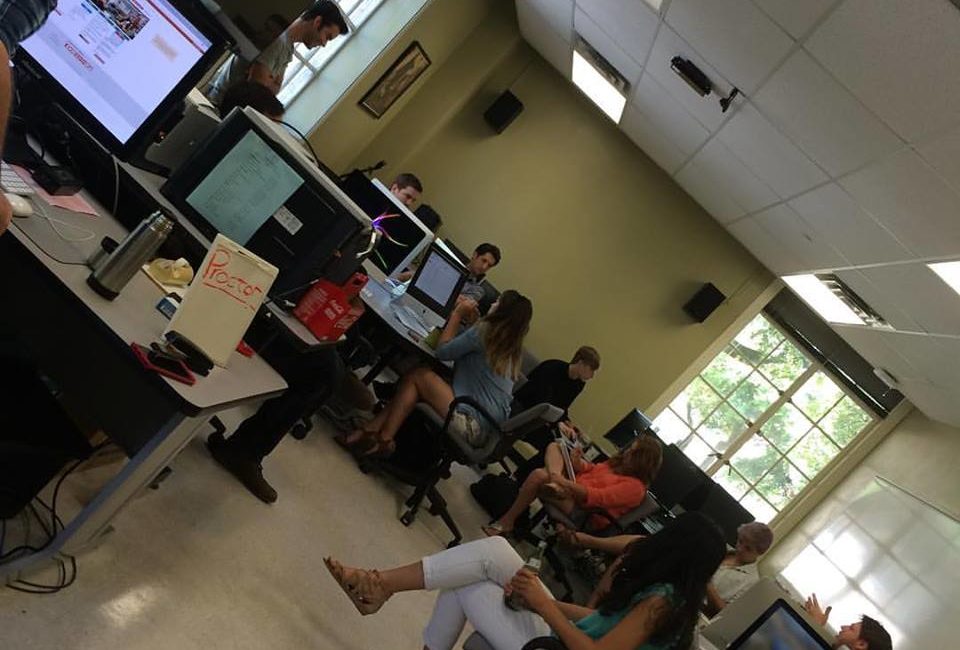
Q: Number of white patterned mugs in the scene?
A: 0